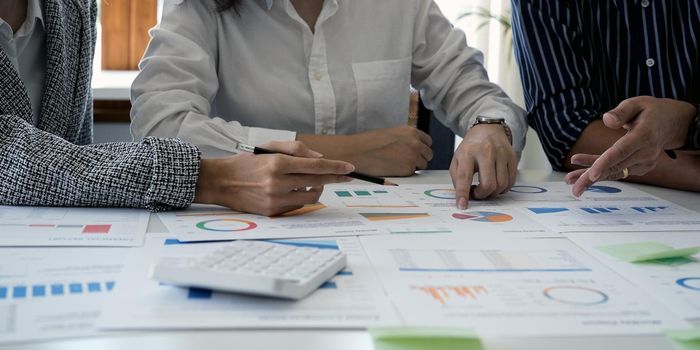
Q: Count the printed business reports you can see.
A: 8